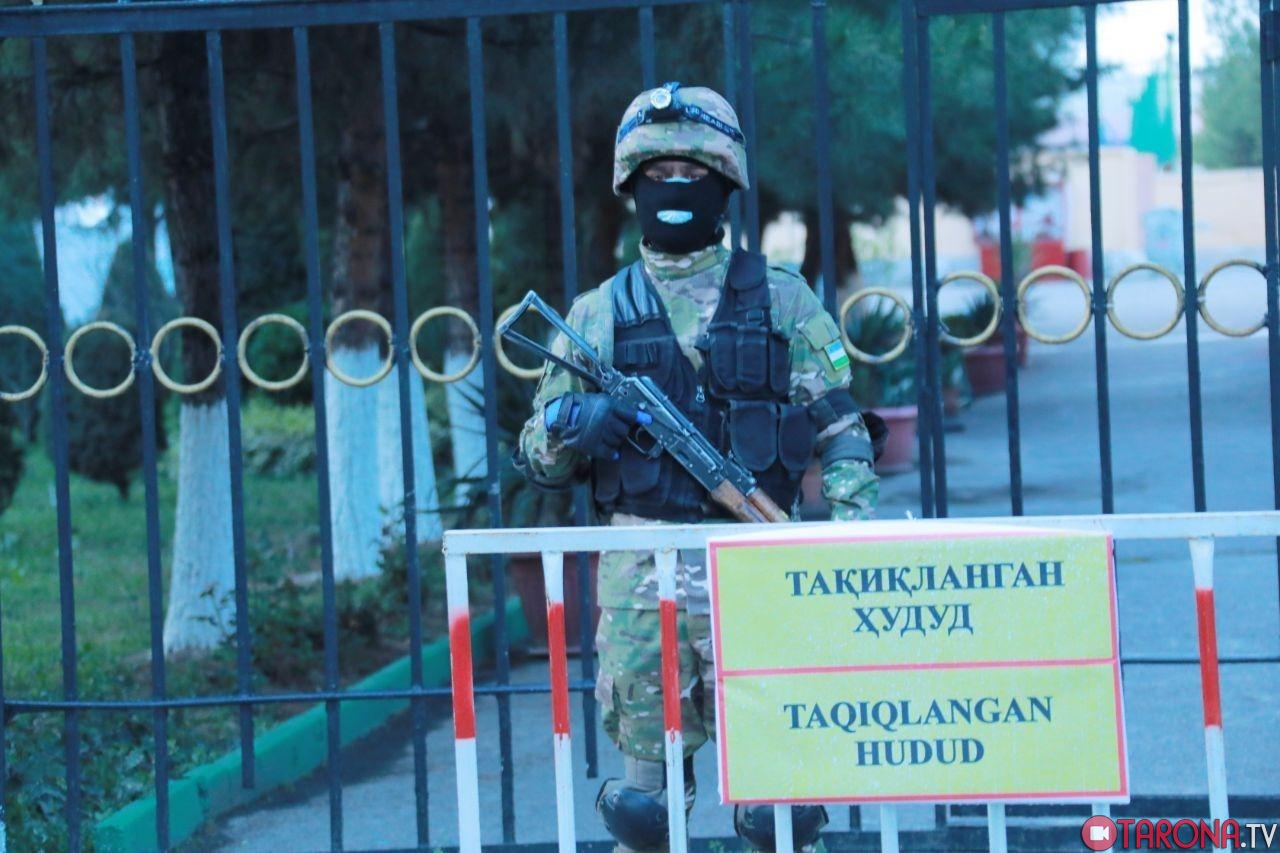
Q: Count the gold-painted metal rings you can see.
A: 12